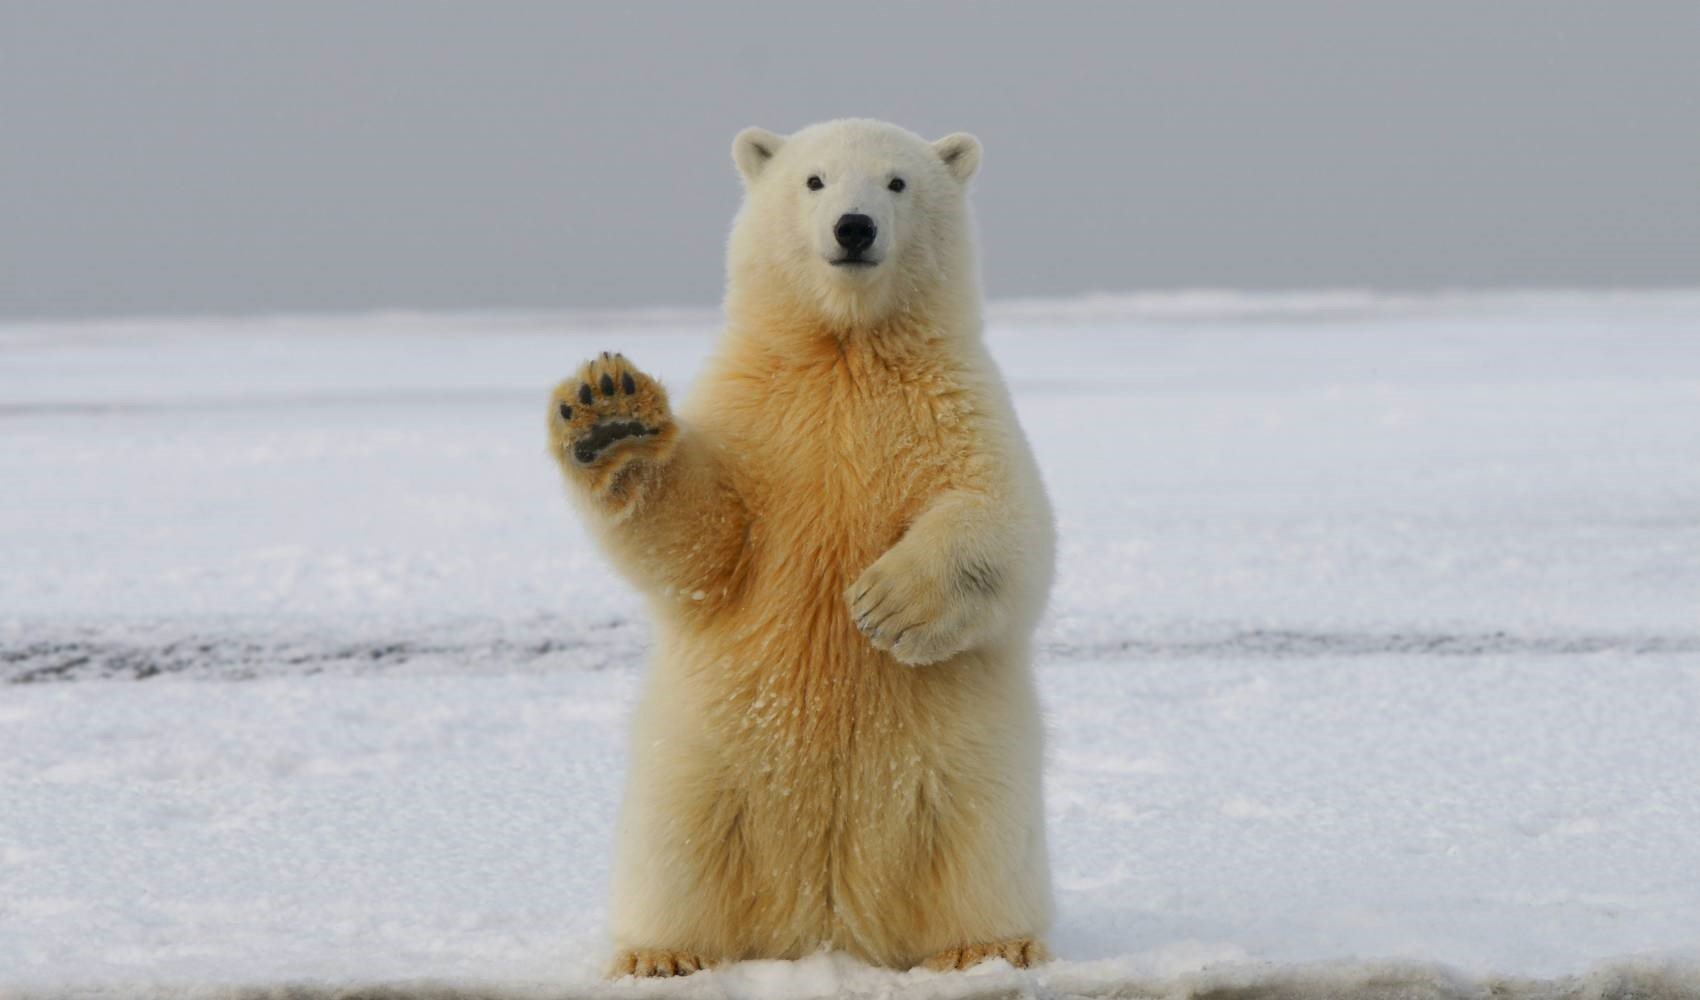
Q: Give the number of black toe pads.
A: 4